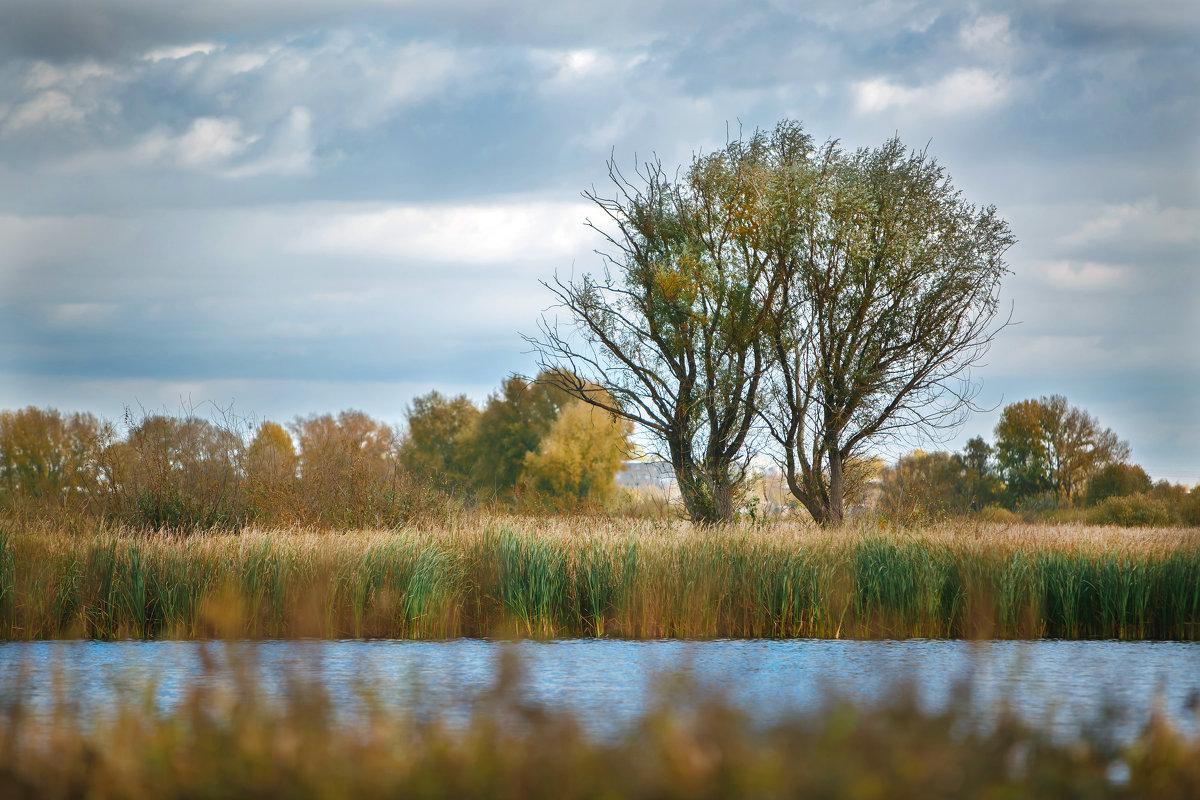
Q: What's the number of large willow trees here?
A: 2